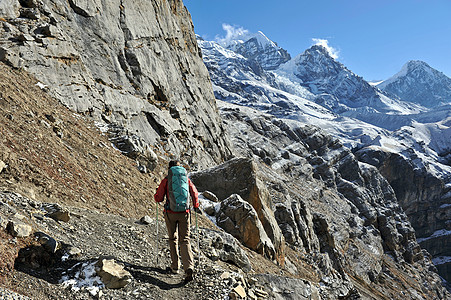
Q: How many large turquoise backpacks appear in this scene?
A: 1